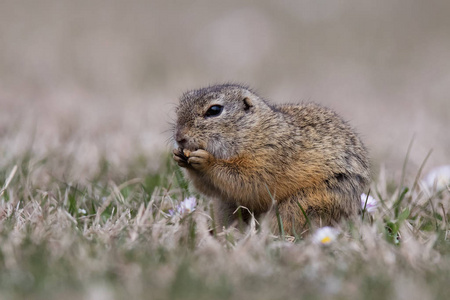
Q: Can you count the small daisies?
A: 4